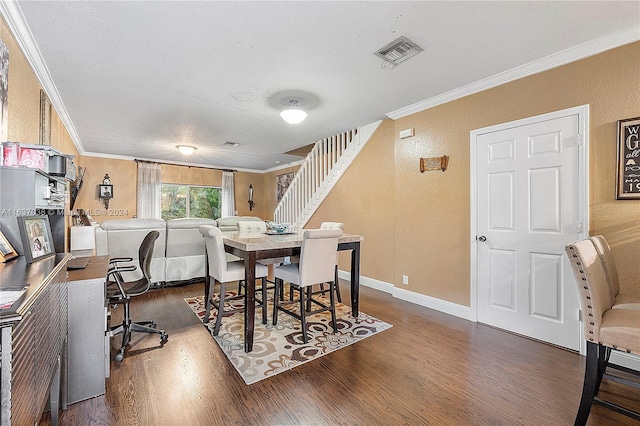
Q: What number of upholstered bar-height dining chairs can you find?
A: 6